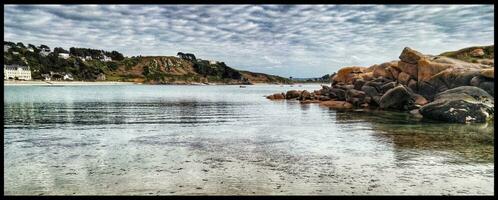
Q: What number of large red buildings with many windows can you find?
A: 0